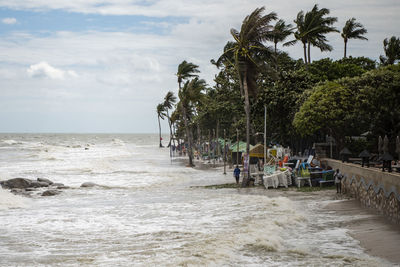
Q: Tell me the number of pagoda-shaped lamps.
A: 3